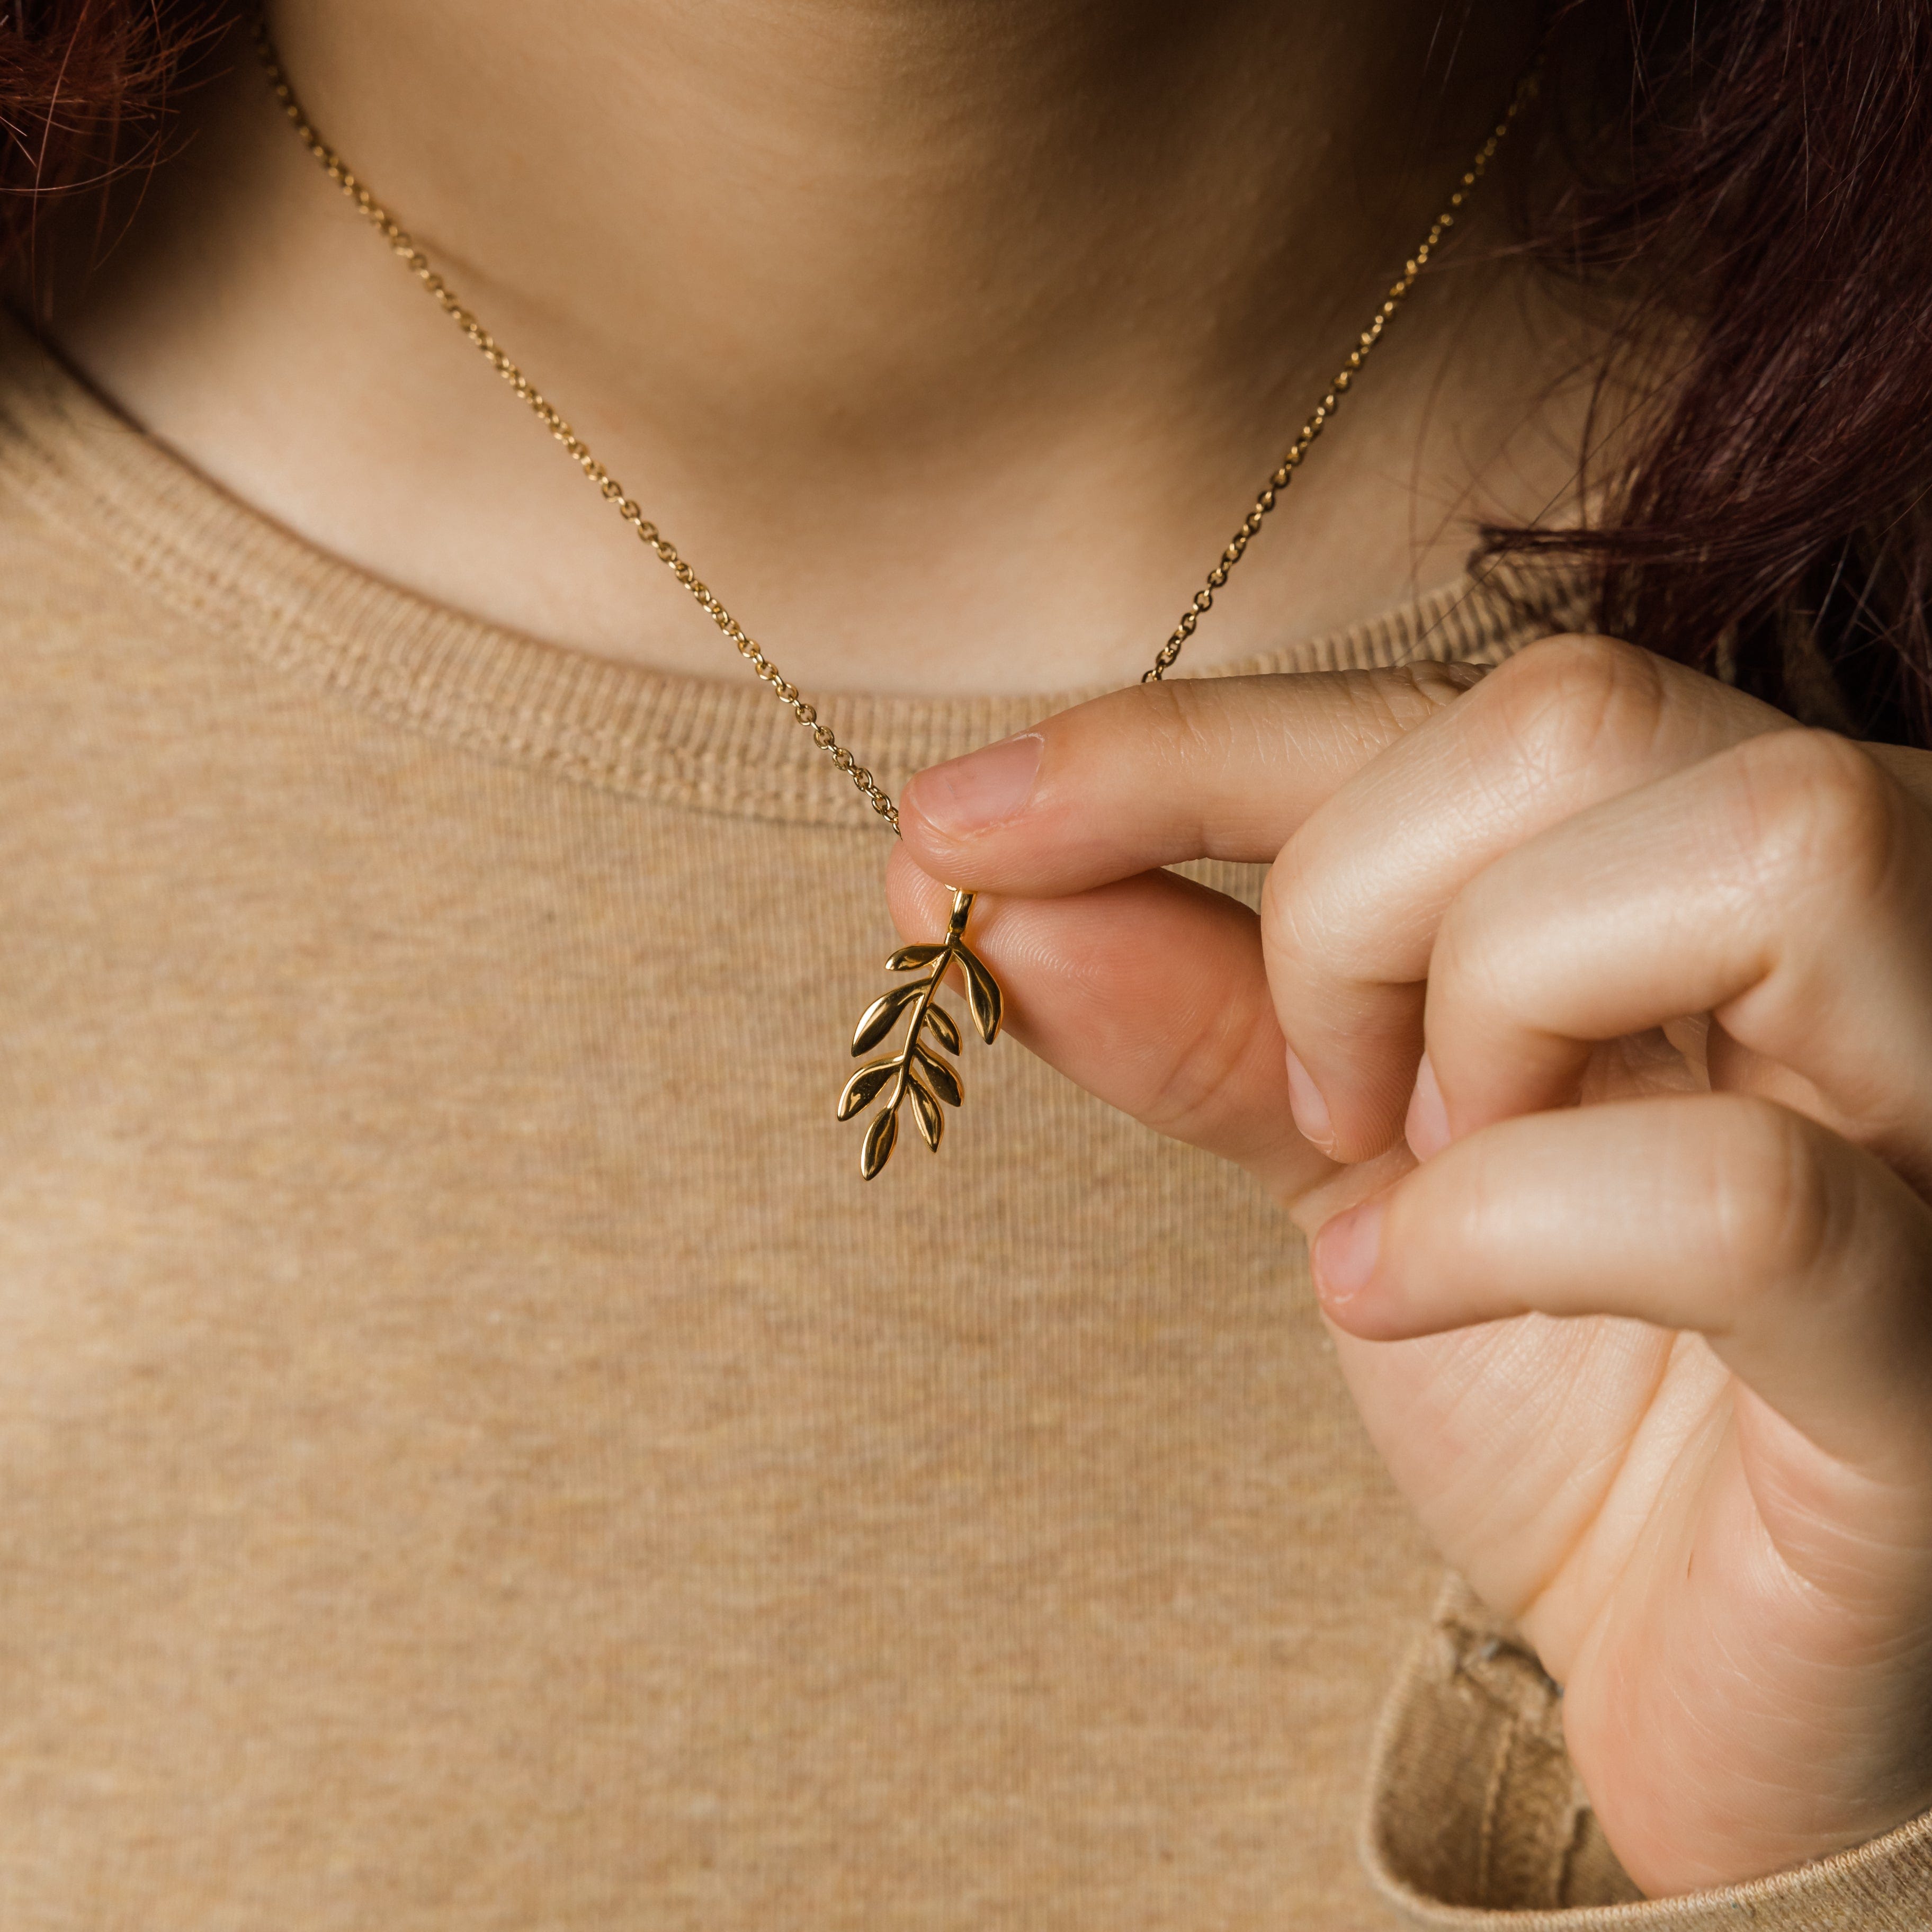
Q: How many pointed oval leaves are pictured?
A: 8